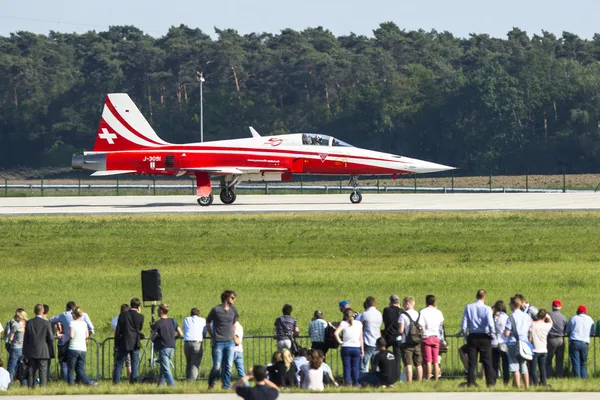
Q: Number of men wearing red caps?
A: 2